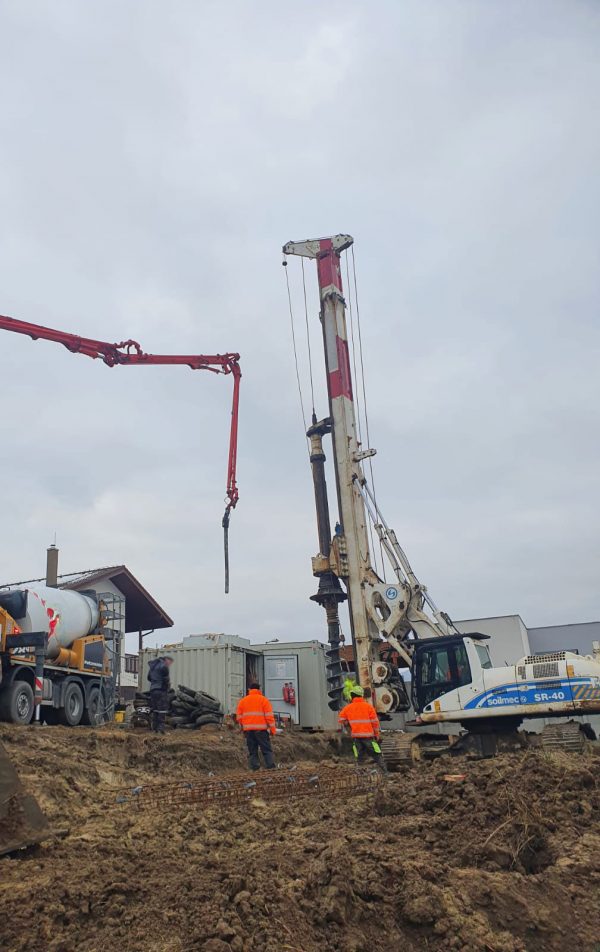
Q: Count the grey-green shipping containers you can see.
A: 2